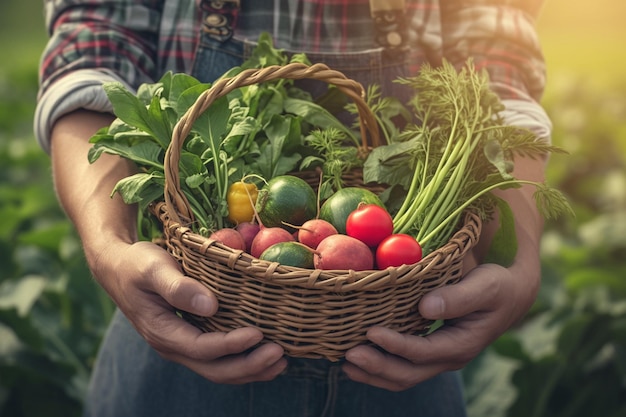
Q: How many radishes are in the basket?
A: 5